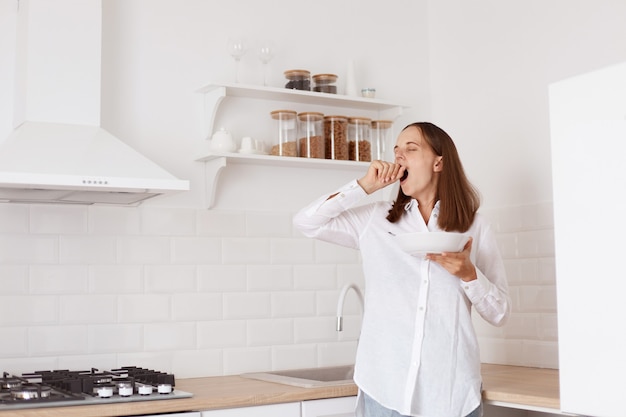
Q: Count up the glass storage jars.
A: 7